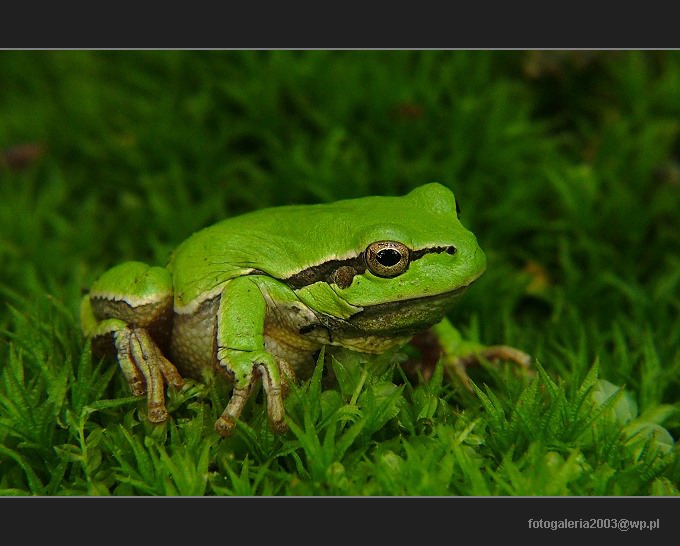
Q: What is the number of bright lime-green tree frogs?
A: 1